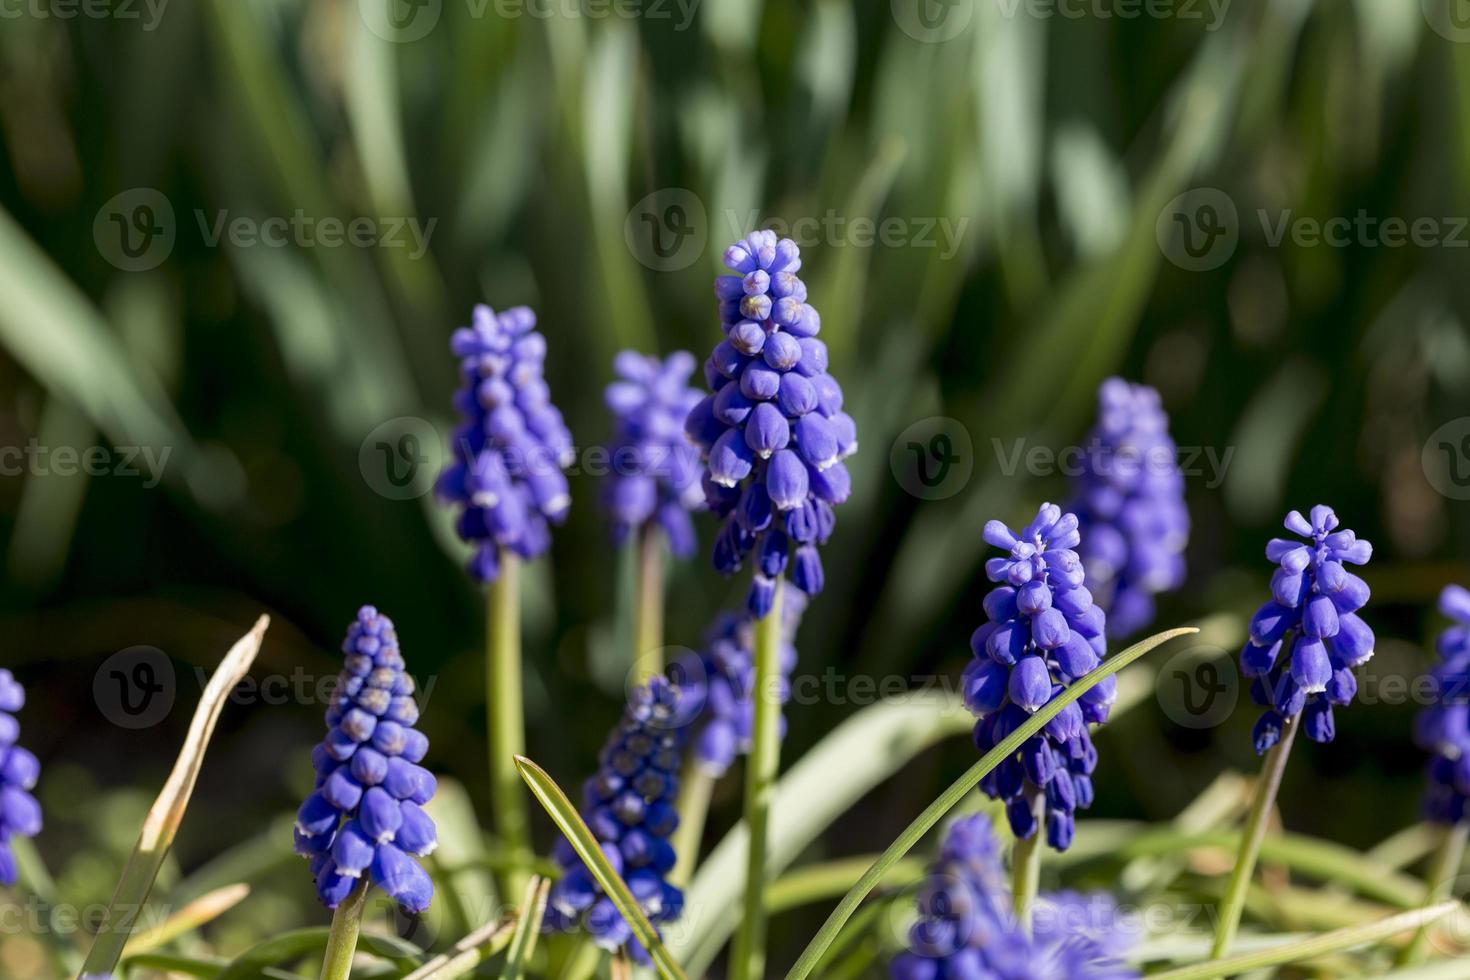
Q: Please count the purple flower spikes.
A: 12